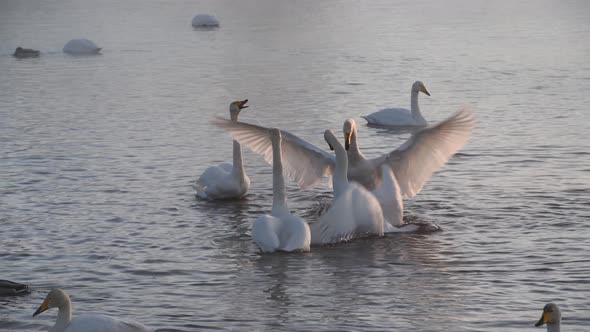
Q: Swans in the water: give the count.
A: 9